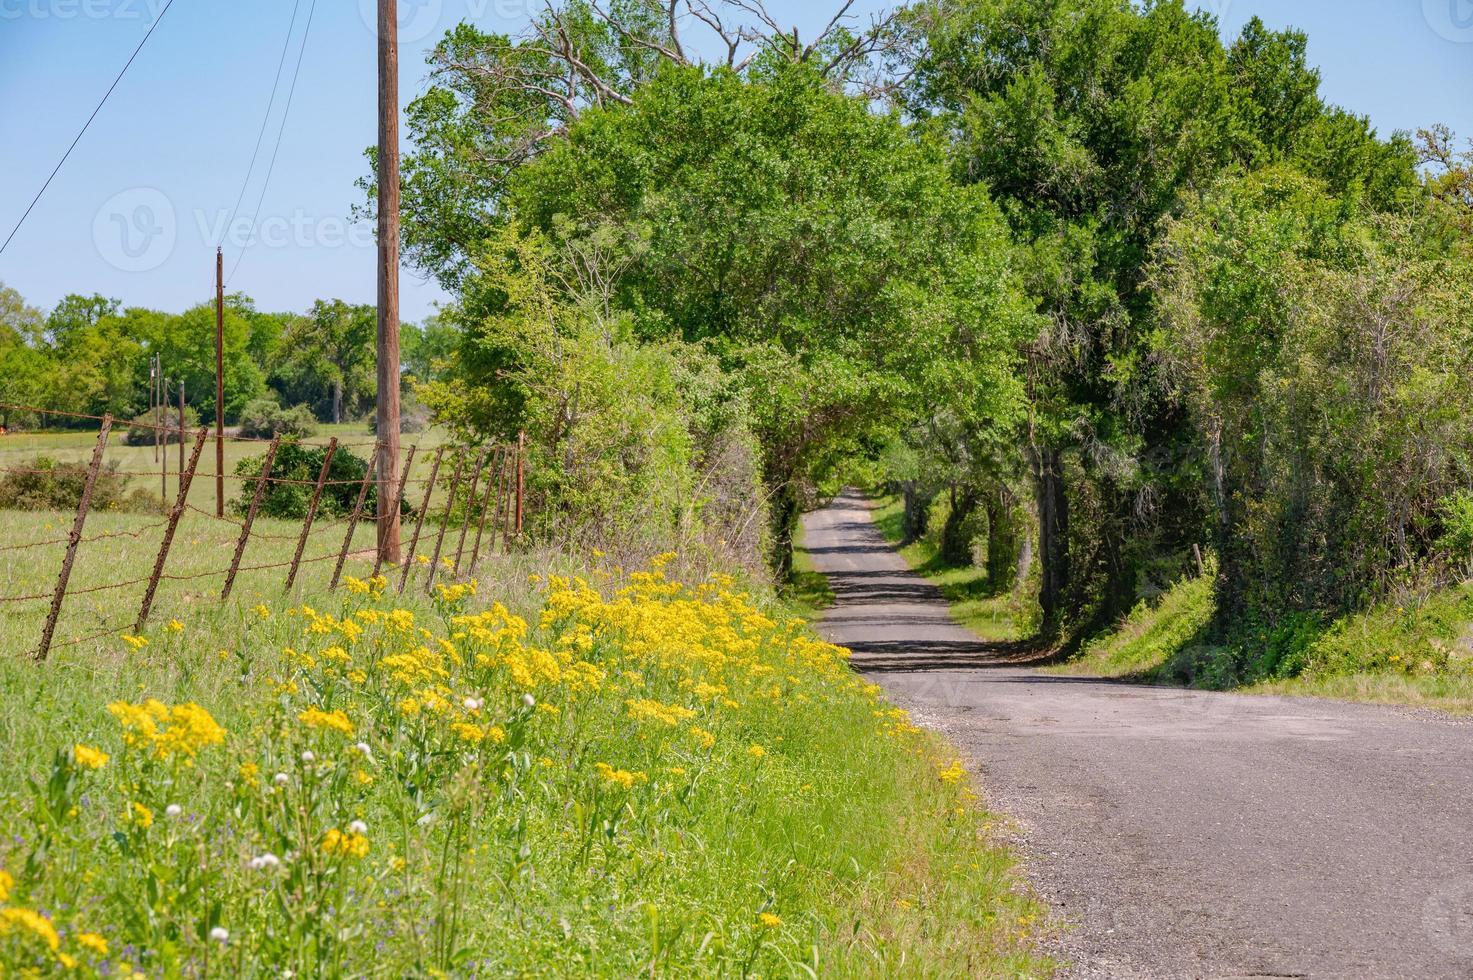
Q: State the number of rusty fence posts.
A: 13